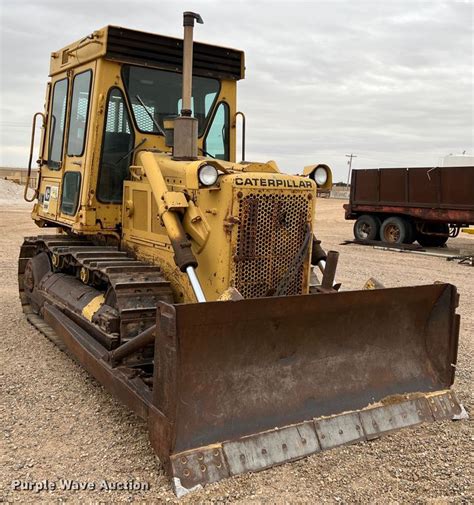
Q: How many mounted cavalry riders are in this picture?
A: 0